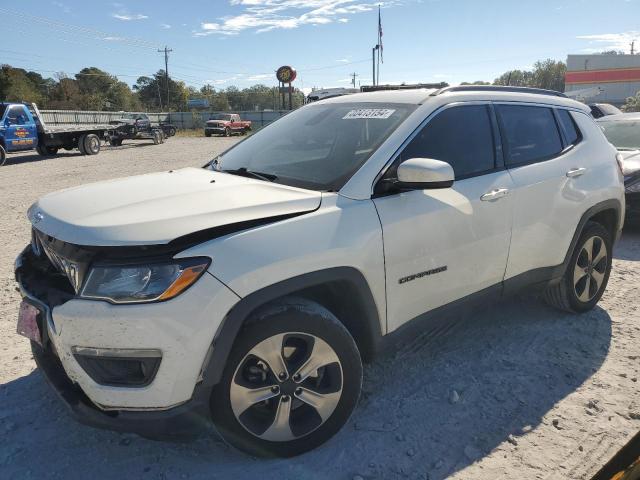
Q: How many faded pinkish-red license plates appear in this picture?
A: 1